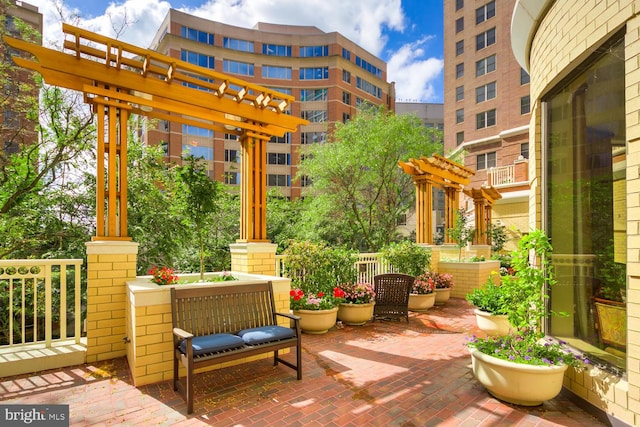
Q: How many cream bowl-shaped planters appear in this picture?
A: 6